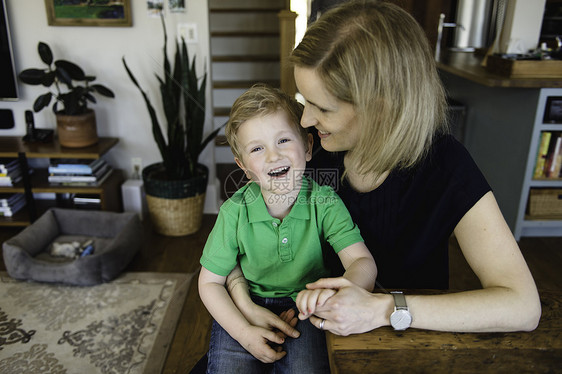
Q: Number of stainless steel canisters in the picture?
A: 1